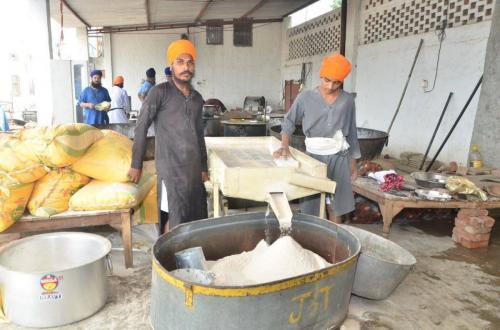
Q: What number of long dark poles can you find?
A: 3